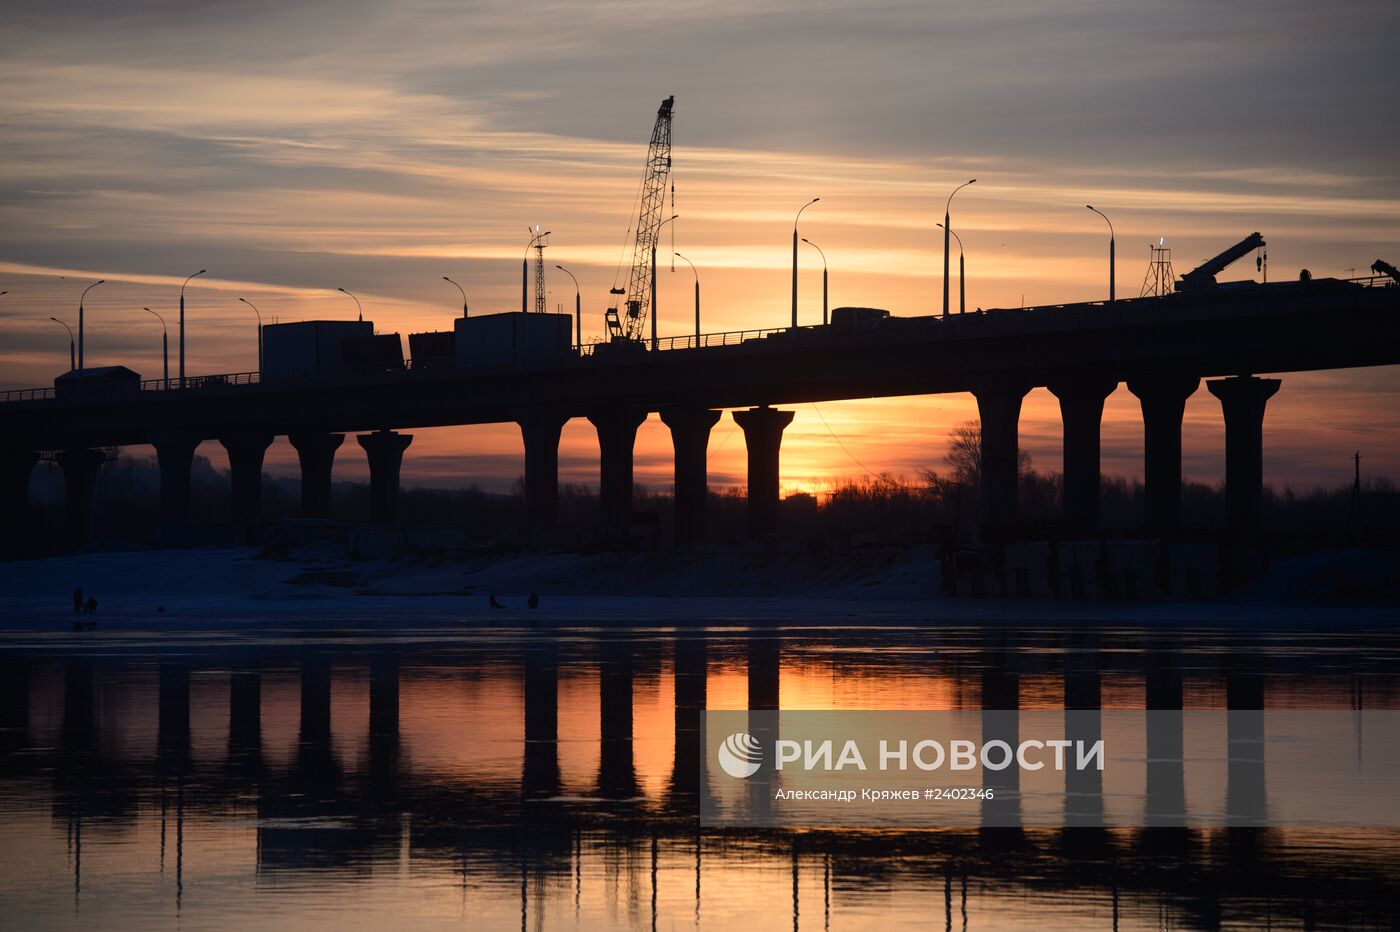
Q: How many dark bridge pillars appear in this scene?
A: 14